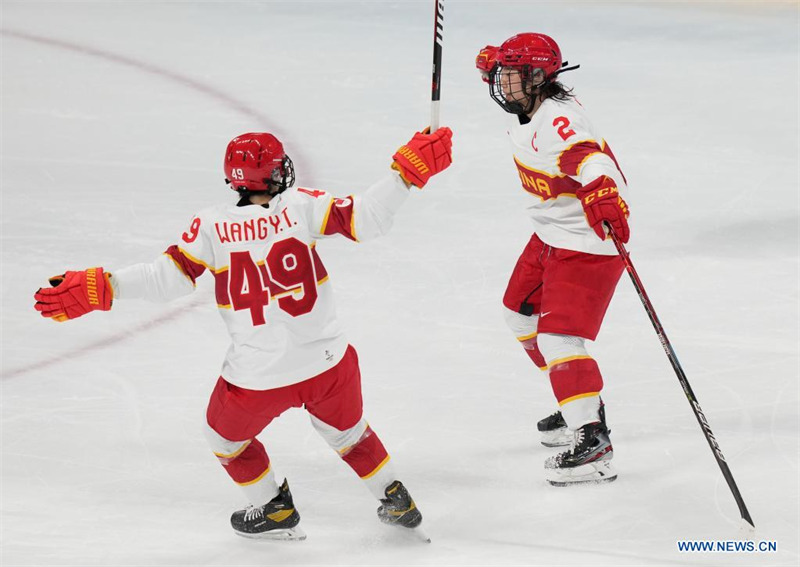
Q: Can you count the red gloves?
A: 4